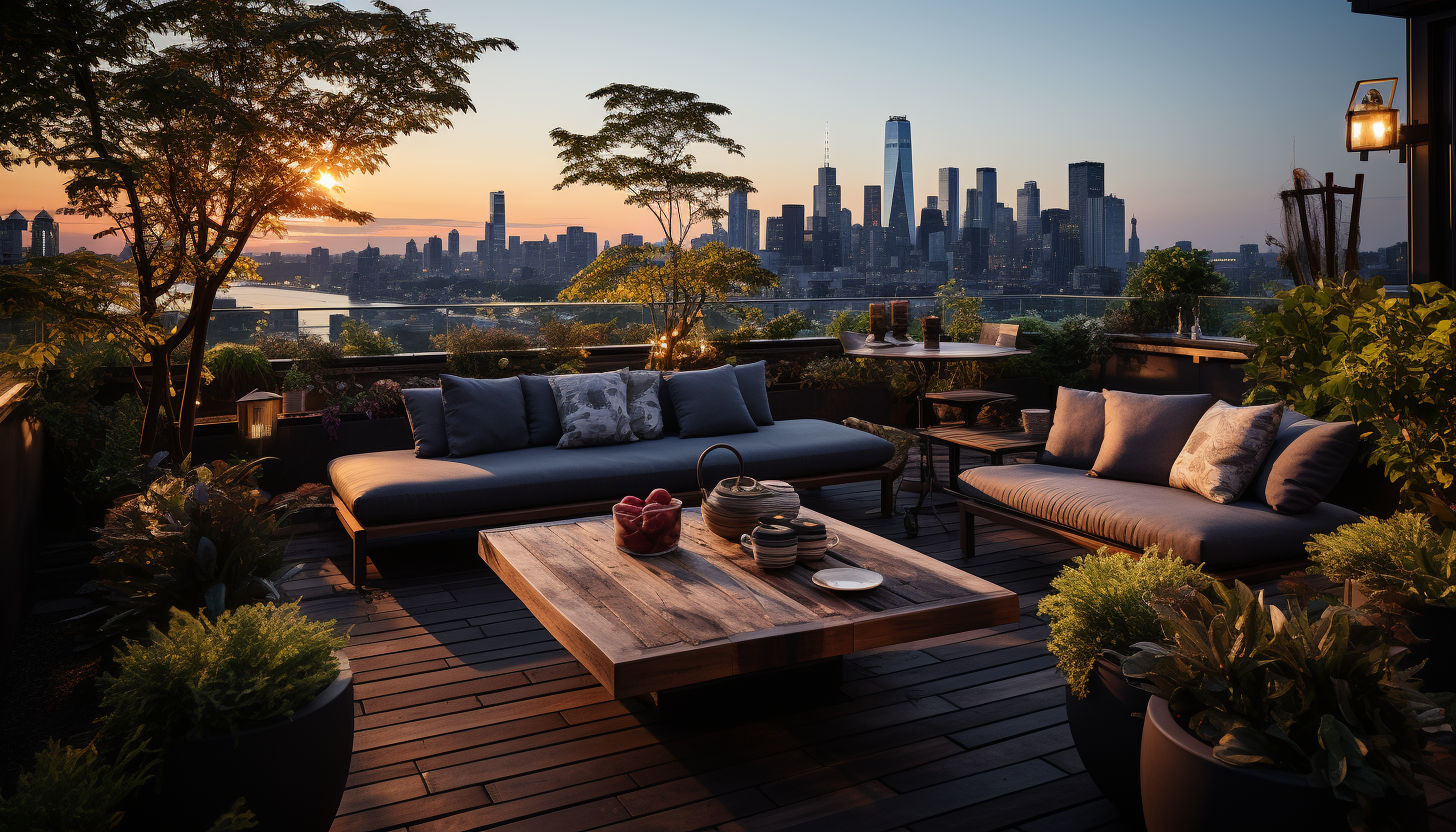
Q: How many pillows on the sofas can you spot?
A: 11